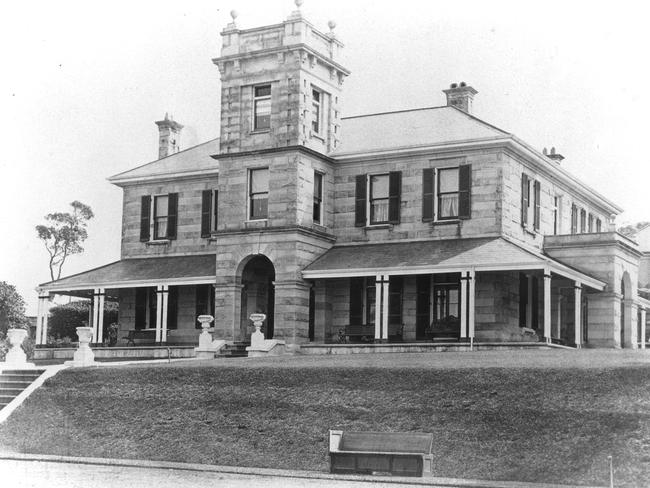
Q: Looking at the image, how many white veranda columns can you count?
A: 13